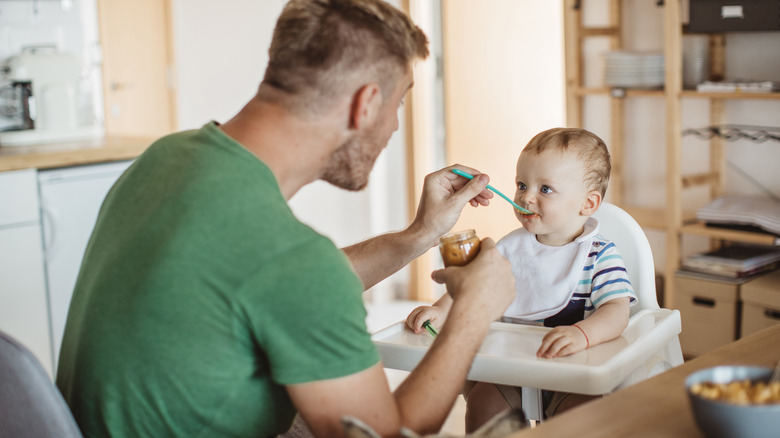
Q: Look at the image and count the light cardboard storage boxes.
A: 2